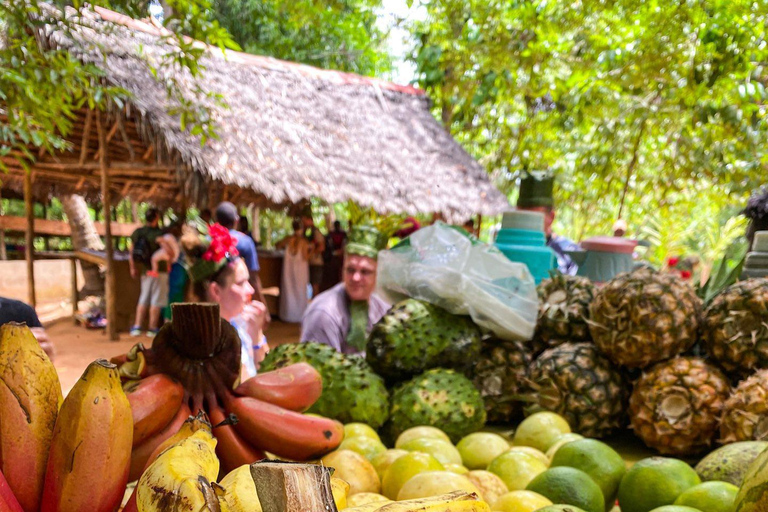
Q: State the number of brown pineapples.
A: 7